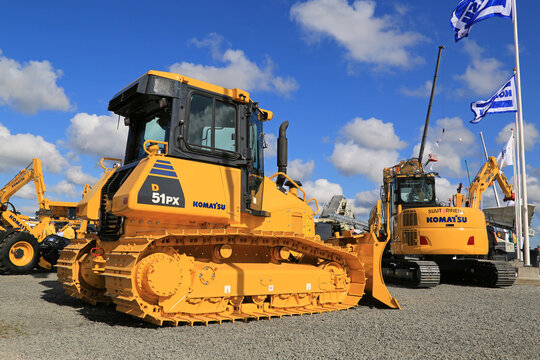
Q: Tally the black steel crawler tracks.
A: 2